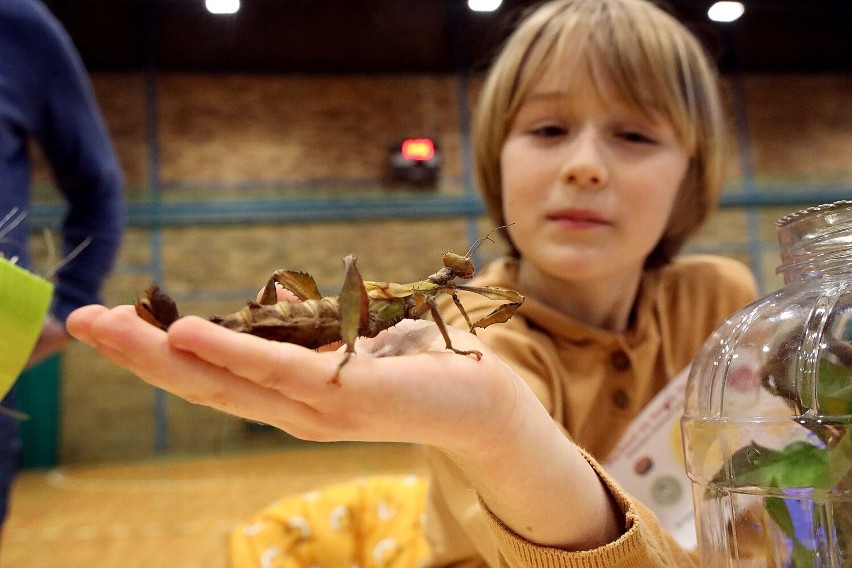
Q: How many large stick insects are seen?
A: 1